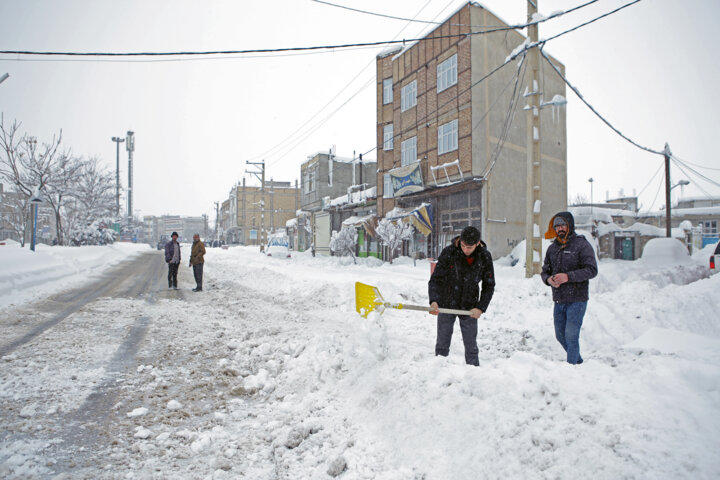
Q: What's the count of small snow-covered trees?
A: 2